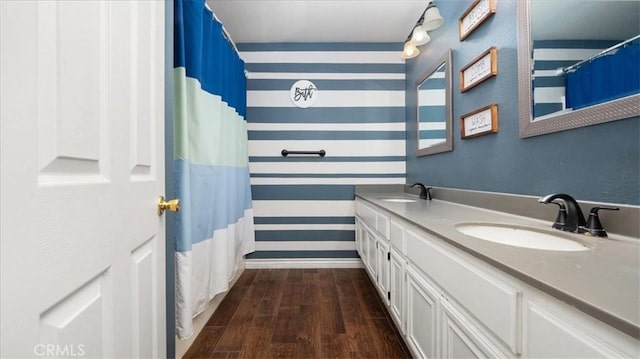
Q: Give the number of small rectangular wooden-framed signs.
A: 3